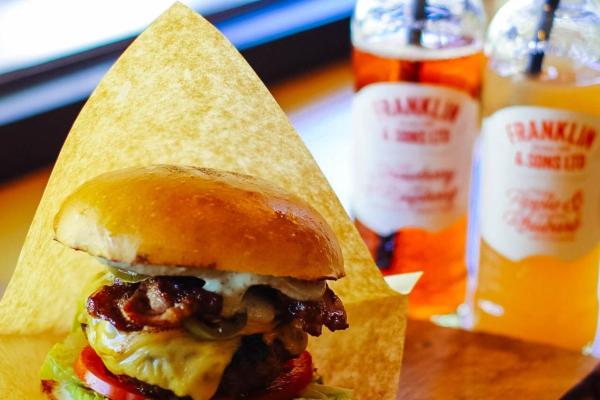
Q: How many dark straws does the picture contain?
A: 2